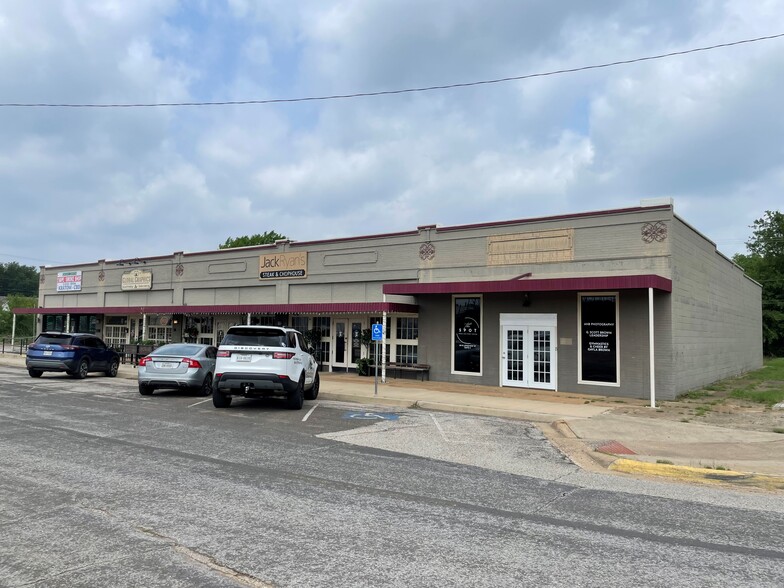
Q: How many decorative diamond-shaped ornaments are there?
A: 5